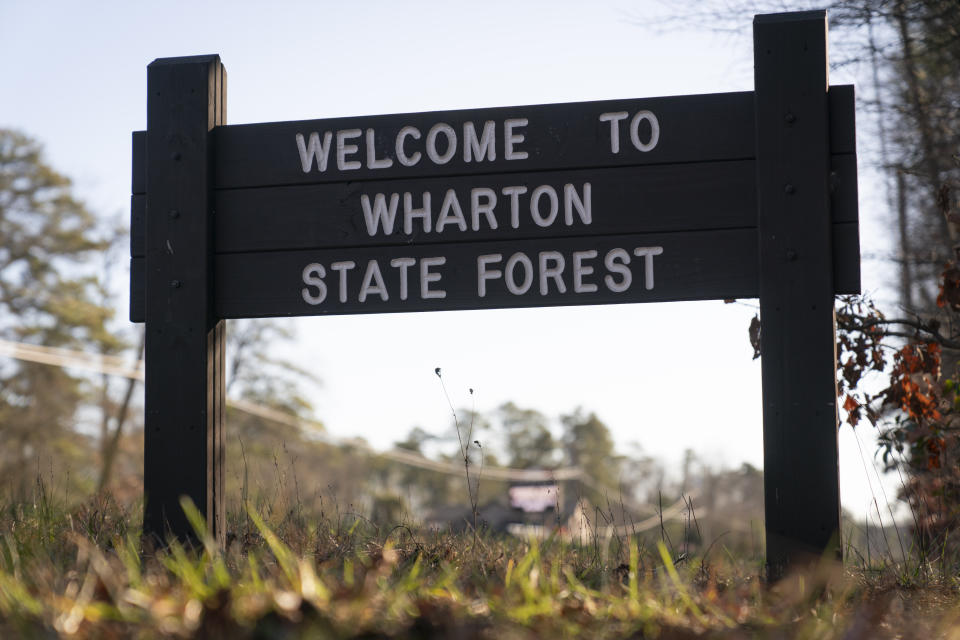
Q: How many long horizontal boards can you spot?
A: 3